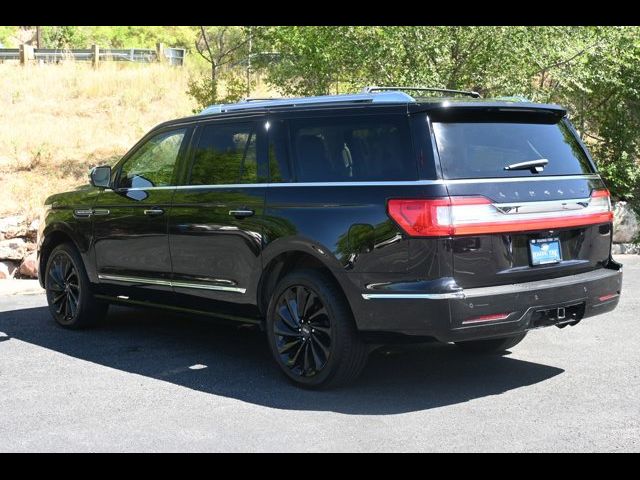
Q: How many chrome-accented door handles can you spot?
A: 2